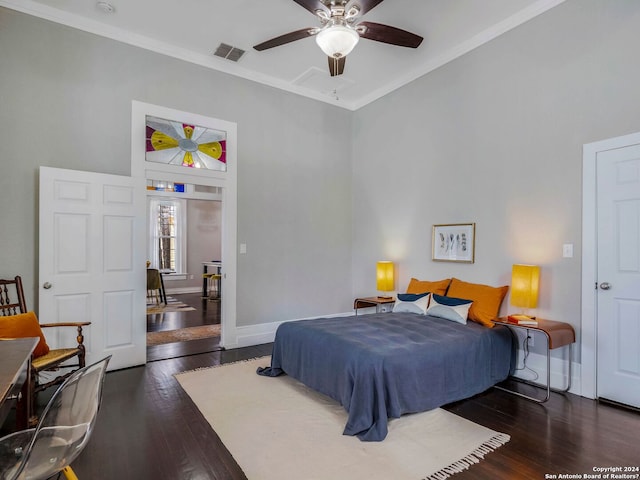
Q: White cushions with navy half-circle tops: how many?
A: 2